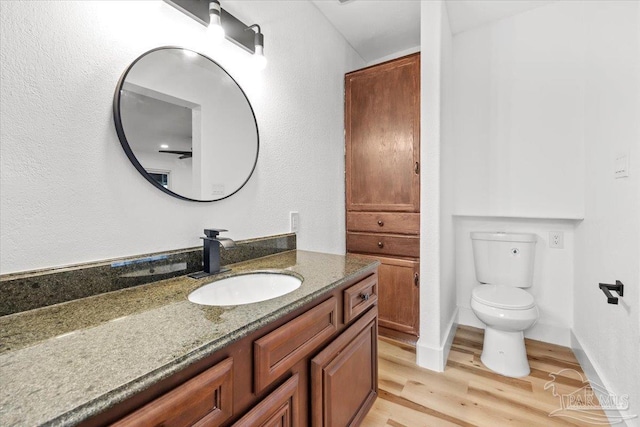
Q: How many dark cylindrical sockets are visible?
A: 2